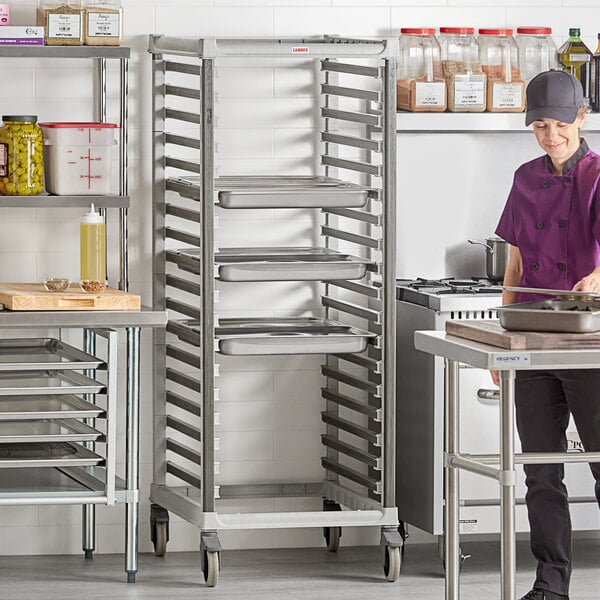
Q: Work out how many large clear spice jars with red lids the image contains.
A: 4